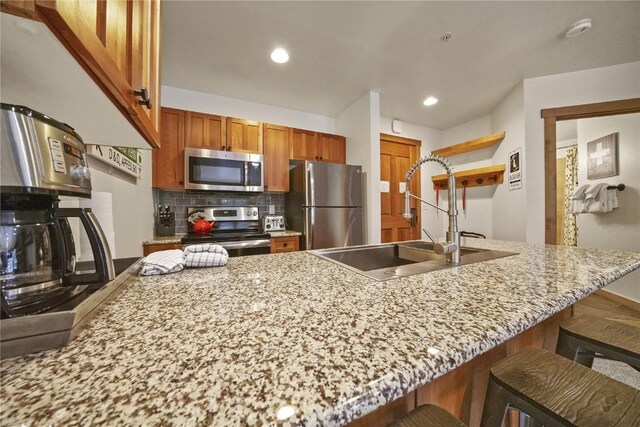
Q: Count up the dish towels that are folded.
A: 2